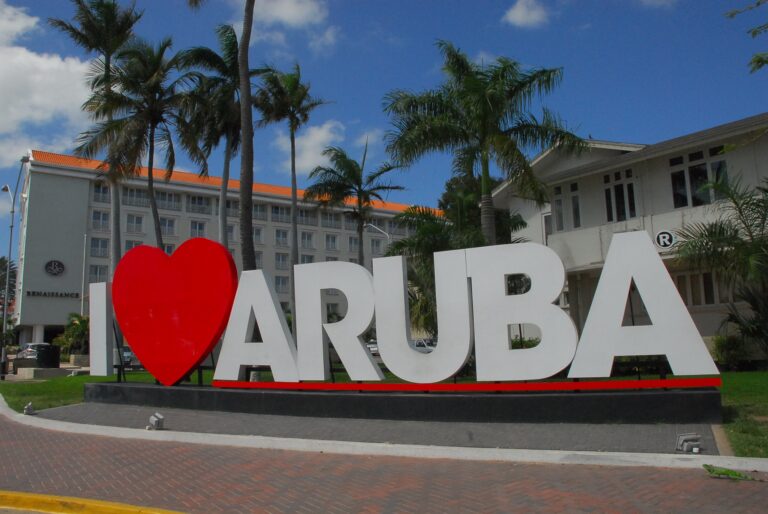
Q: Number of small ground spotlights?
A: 3